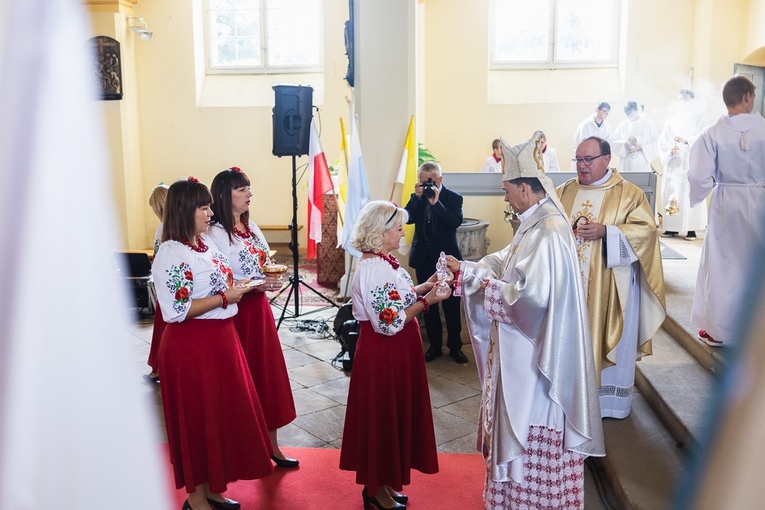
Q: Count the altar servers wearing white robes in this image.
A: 6